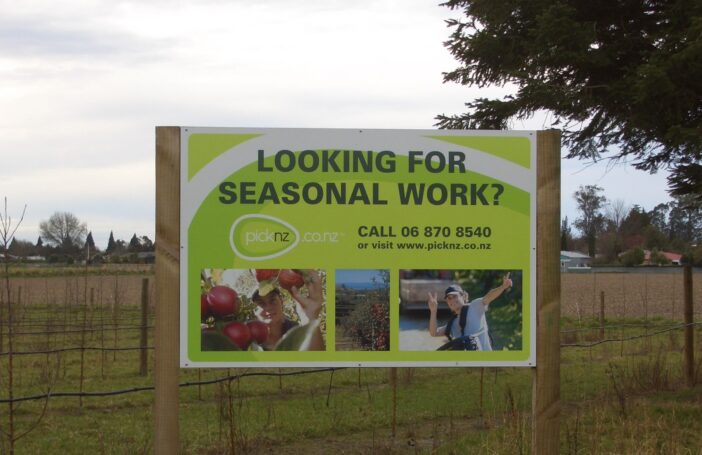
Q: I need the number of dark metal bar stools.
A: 0